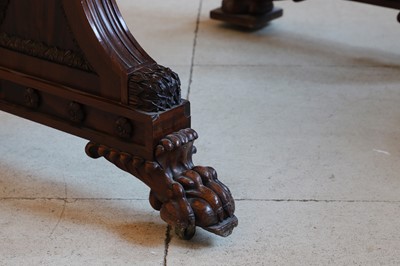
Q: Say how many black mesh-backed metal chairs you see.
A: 0